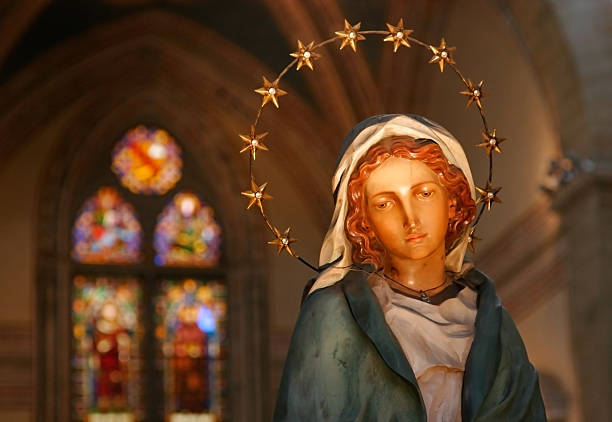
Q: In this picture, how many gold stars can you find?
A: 12